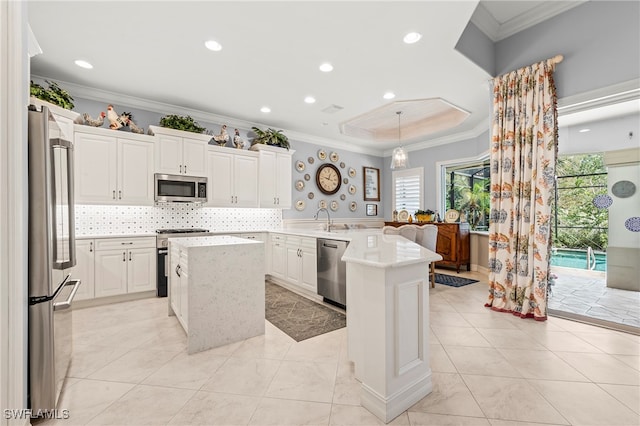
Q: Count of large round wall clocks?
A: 1